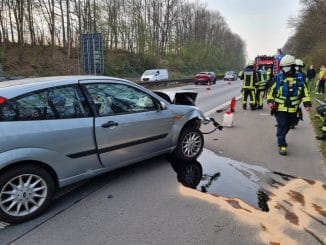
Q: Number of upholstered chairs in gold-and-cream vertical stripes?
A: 0